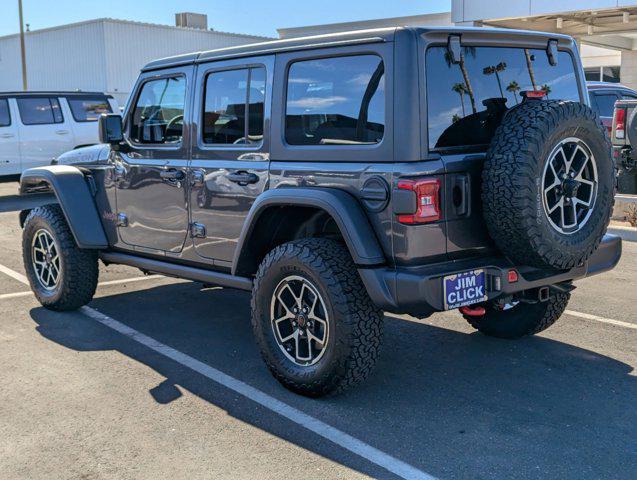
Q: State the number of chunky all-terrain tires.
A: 4